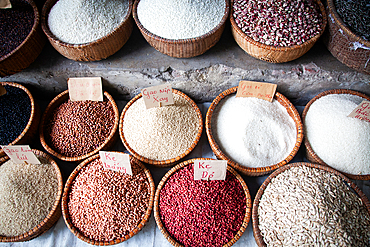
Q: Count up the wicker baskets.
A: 14